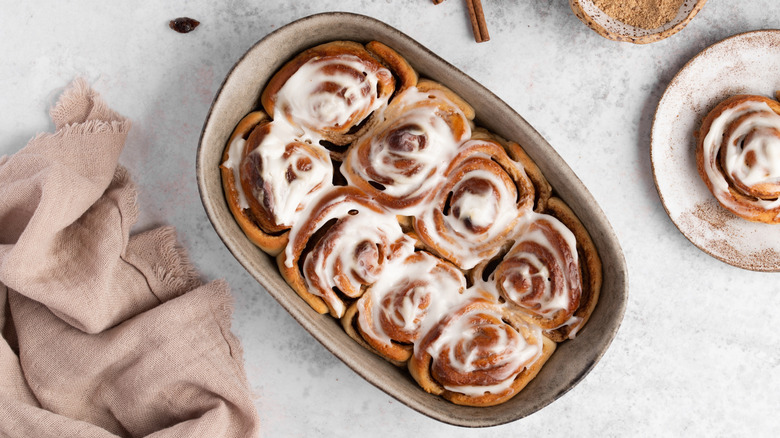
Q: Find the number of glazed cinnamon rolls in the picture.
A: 9